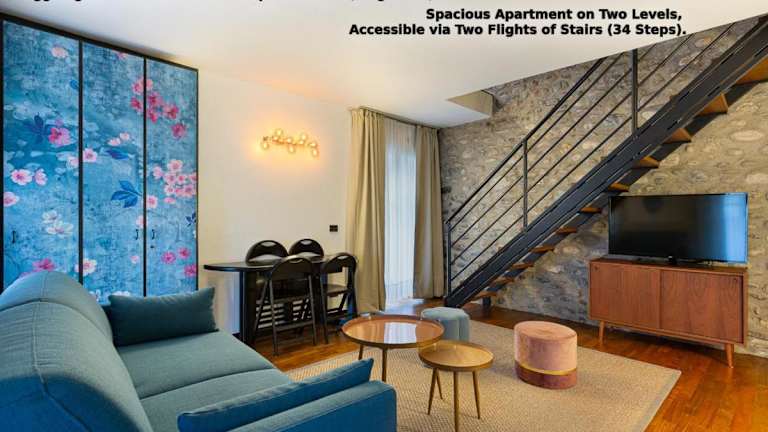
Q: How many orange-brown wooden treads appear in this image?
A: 11